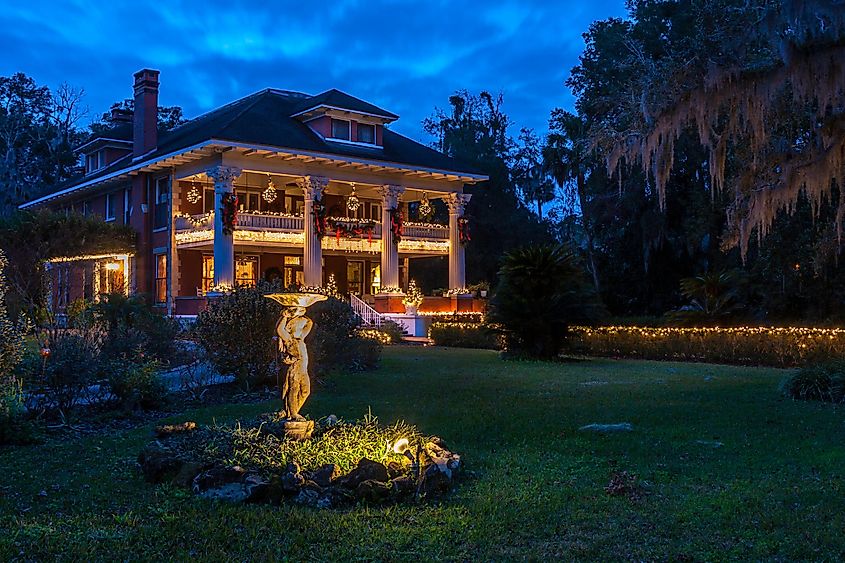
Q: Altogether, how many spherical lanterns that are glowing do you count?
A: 4